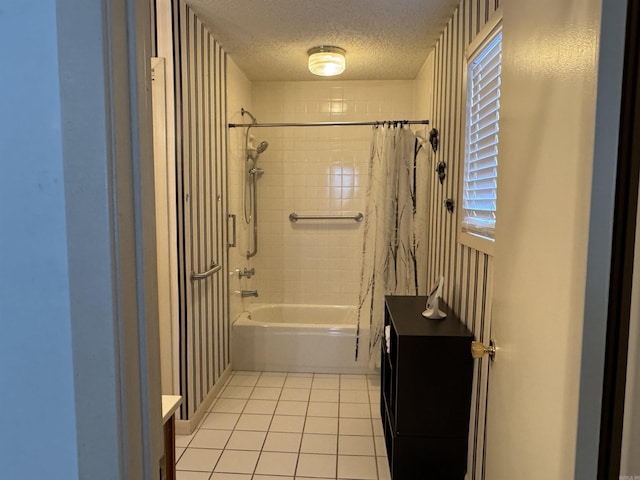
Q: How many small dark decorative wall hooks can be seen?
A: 3